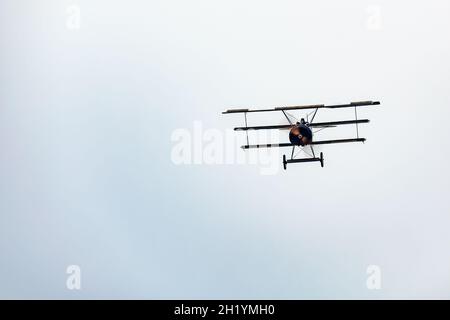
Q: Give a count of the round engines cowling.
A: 1